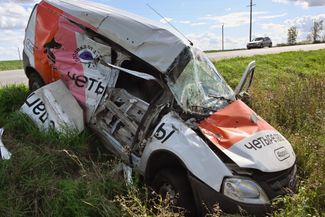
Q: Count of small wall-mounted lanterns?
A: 0